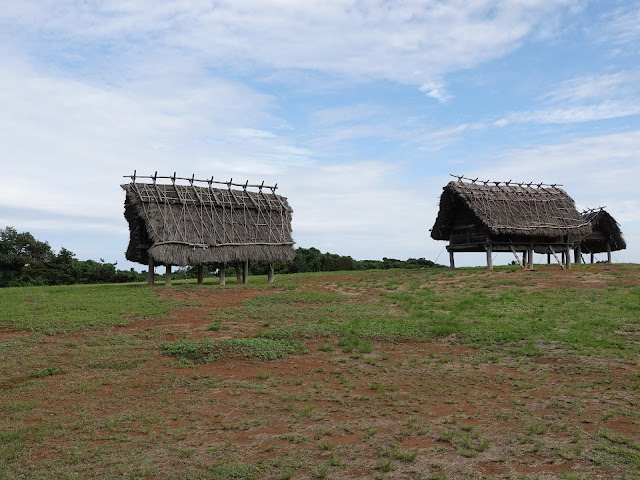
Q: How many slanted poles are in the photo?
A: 2